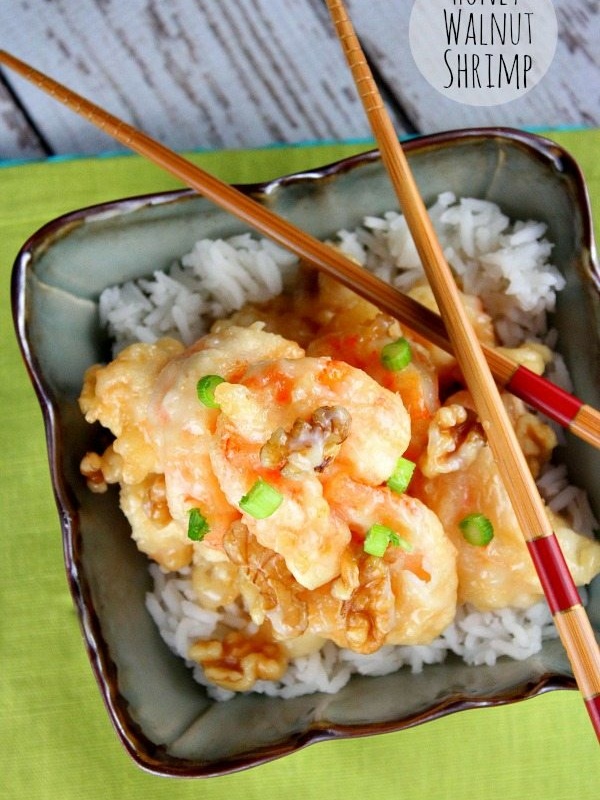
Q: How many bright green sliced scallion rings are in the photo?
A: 7